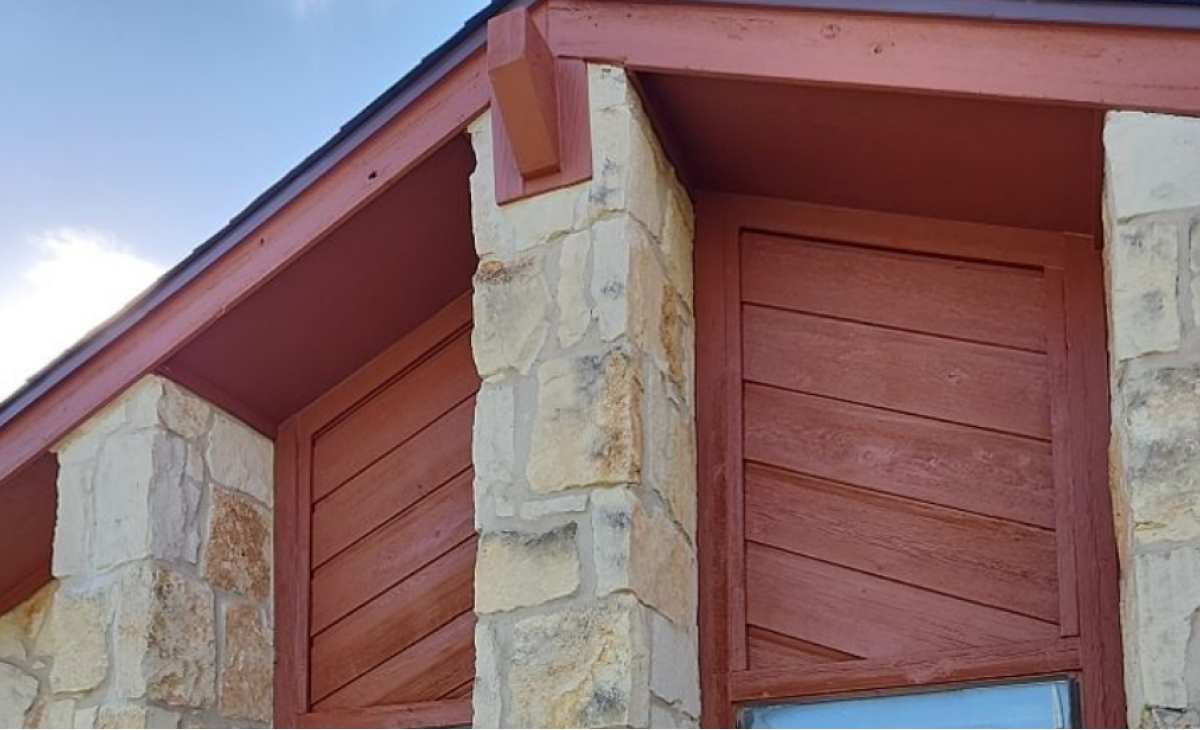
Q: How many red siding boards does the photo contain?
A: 12